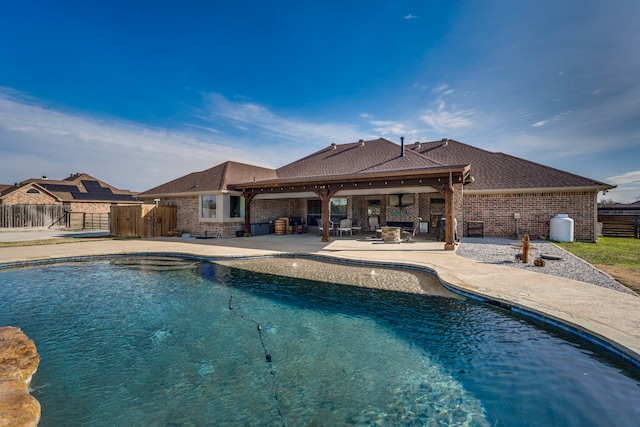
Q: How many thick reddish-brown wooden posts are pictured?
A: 3